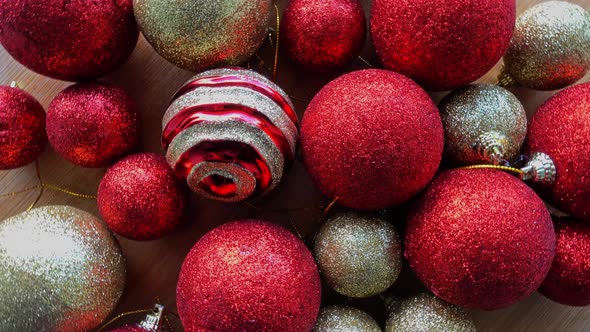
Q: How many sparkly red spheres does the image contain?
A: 11